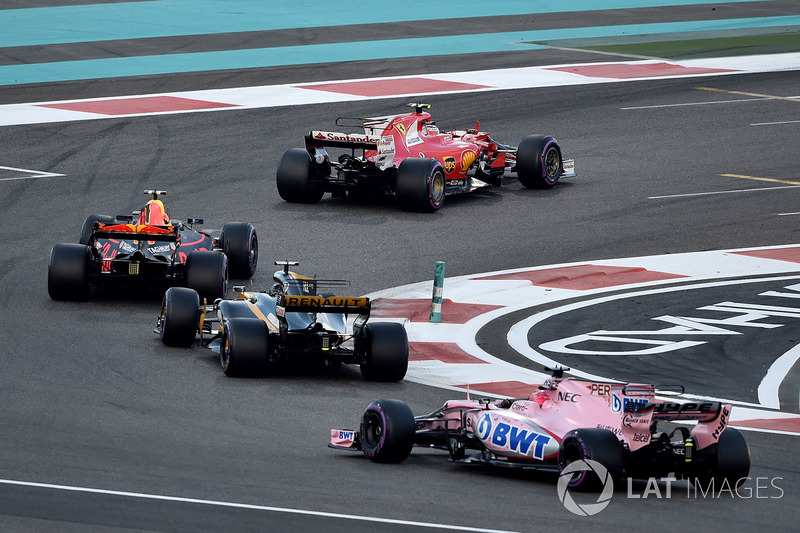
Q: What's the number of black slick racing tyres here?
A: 13